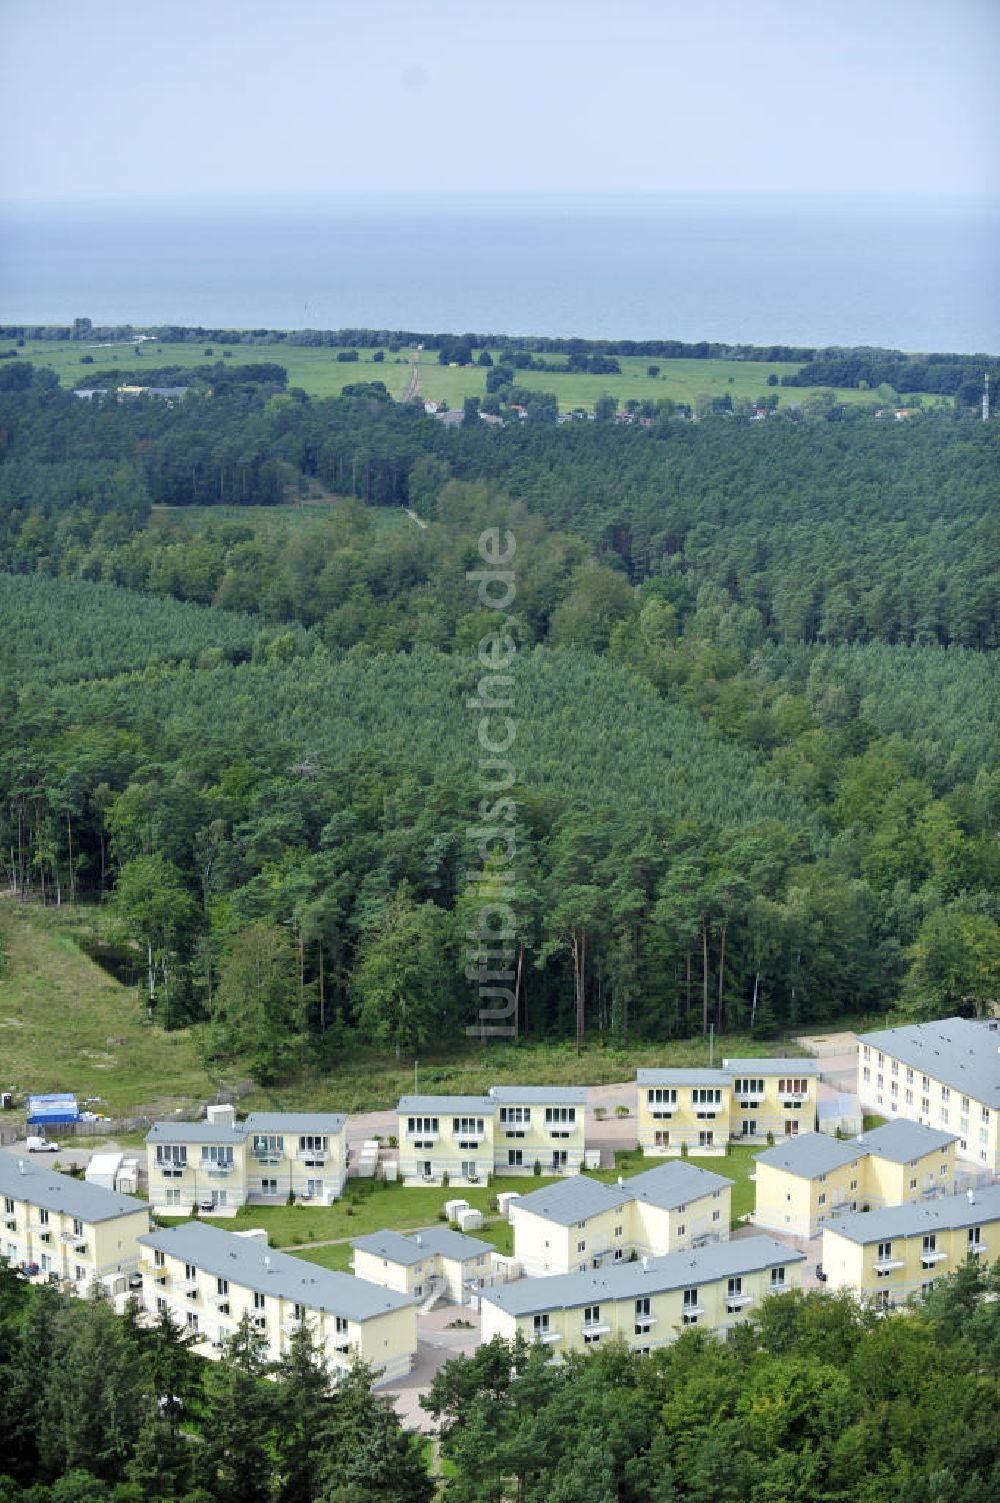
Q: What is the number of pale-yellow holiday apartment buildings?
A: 11